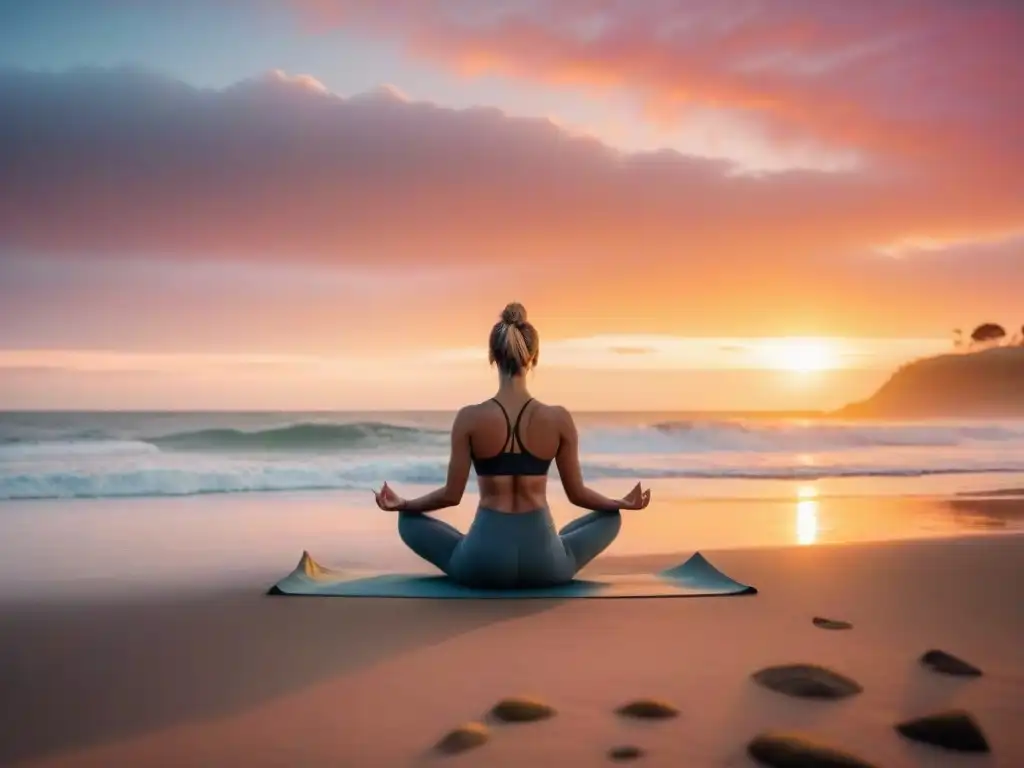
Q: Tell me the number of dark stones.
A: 9